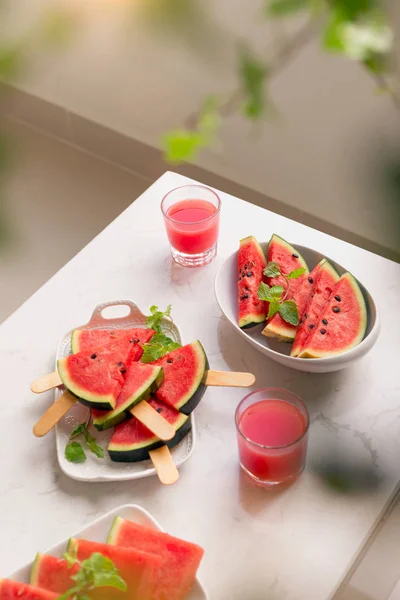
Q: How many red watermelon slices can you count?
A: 13